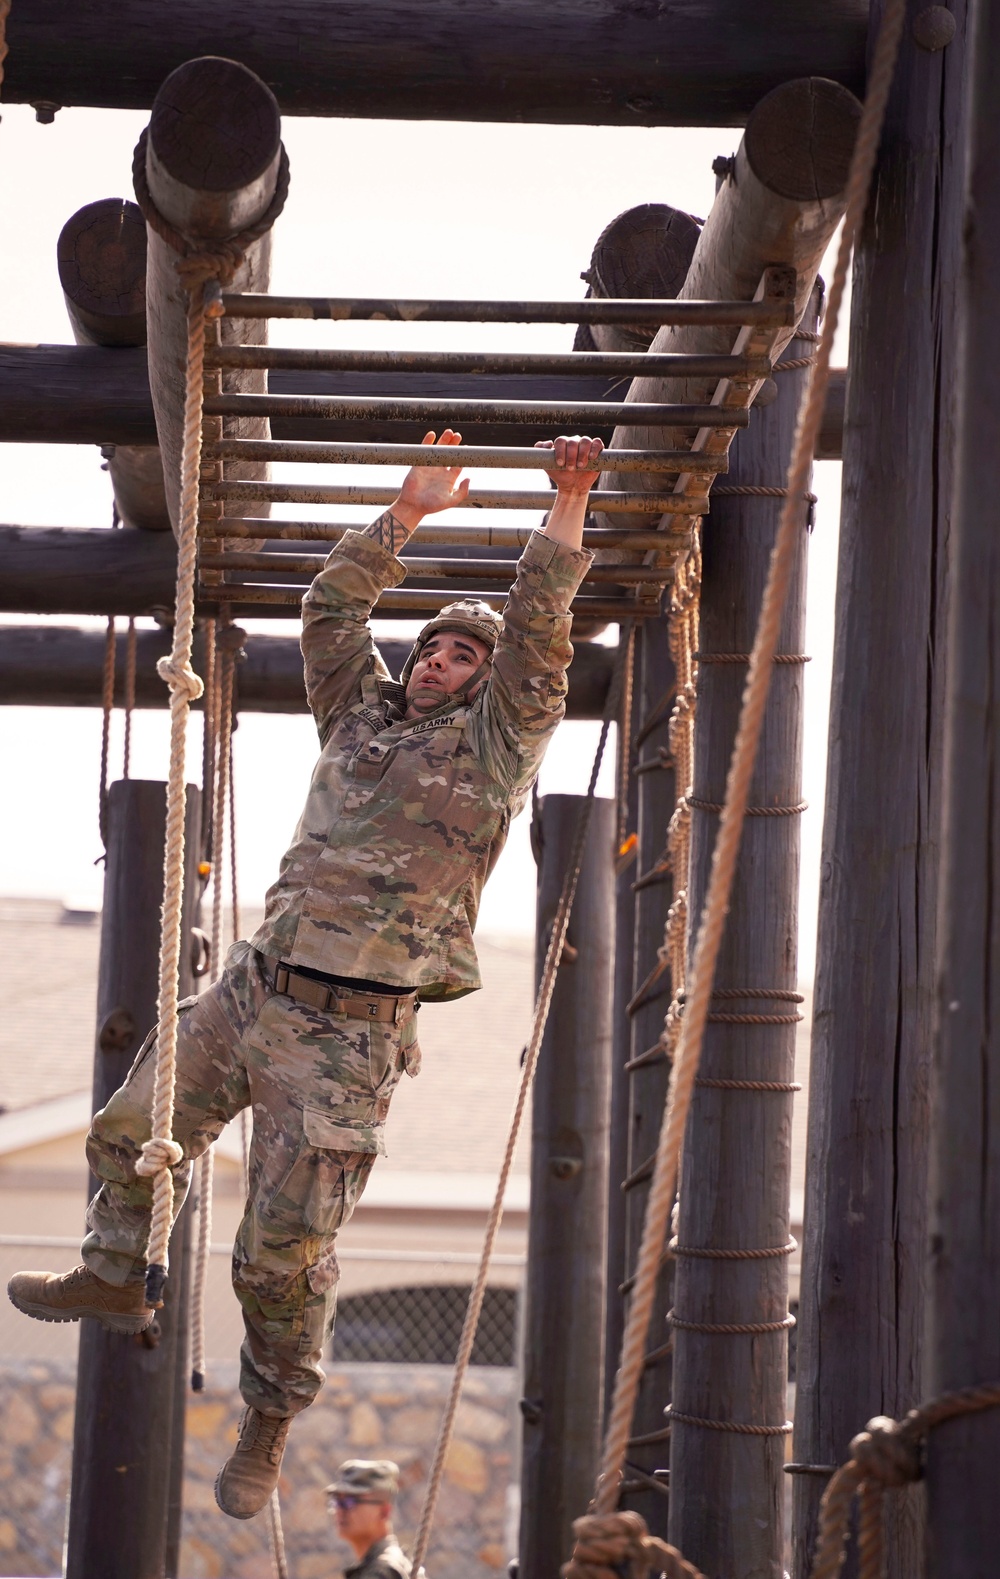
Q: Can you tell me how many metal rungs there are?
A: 8